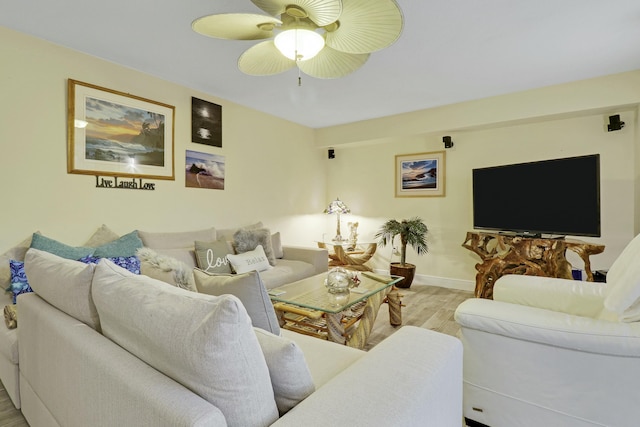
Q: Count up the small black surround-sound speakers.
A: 3